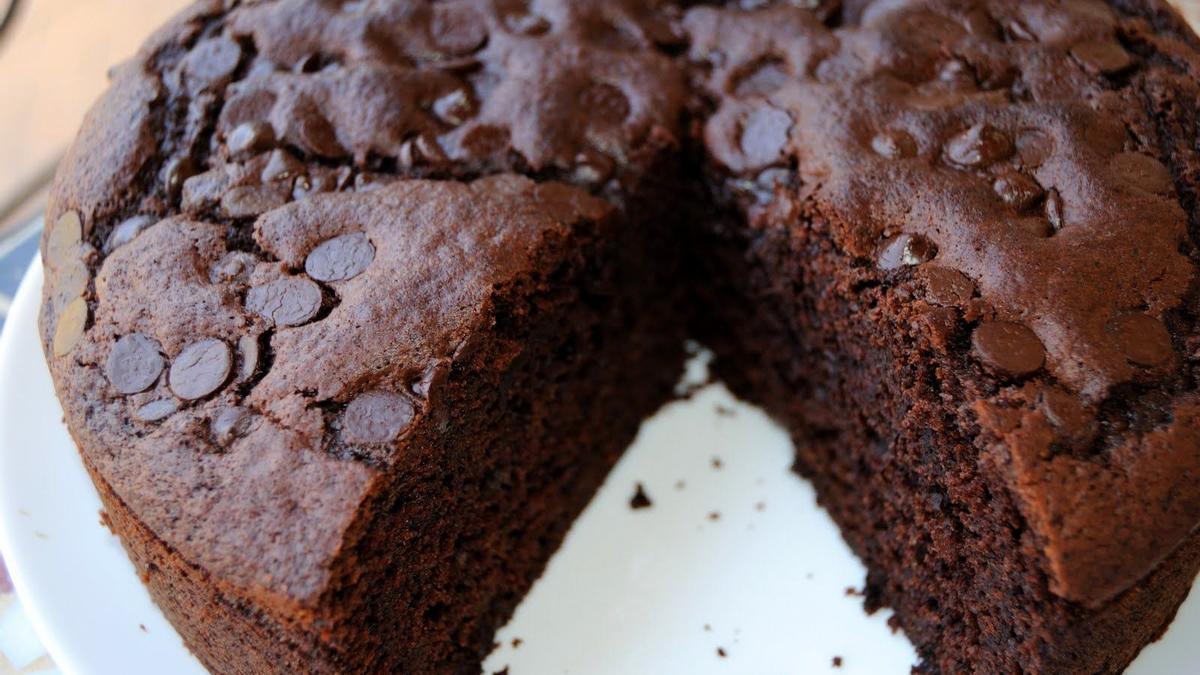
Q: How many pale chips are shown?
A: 3